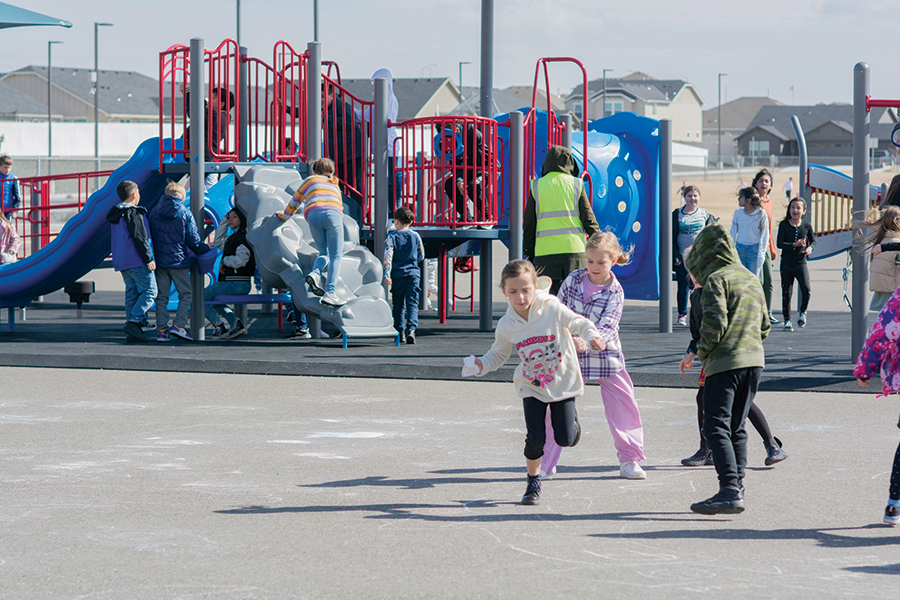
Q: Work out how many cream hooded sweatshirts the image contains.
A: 1